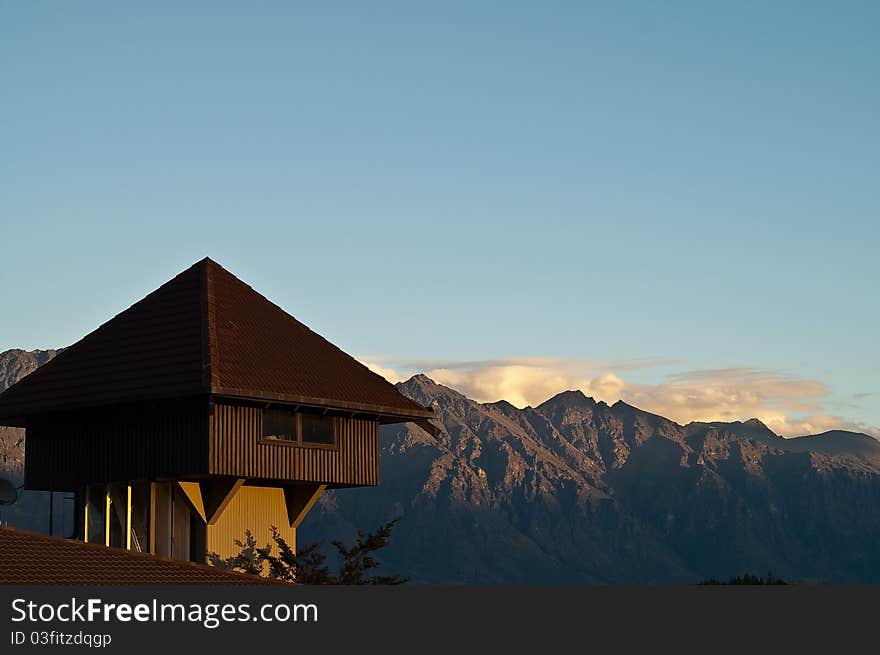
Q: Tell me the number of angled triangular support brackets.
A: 3